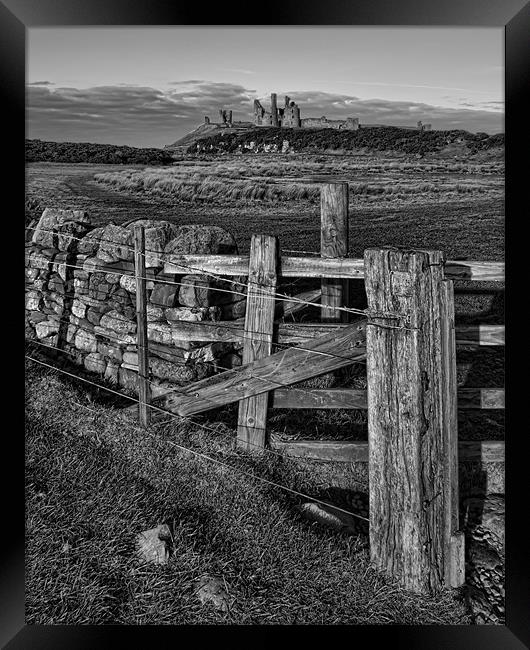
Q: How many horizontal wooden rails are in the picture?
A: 4